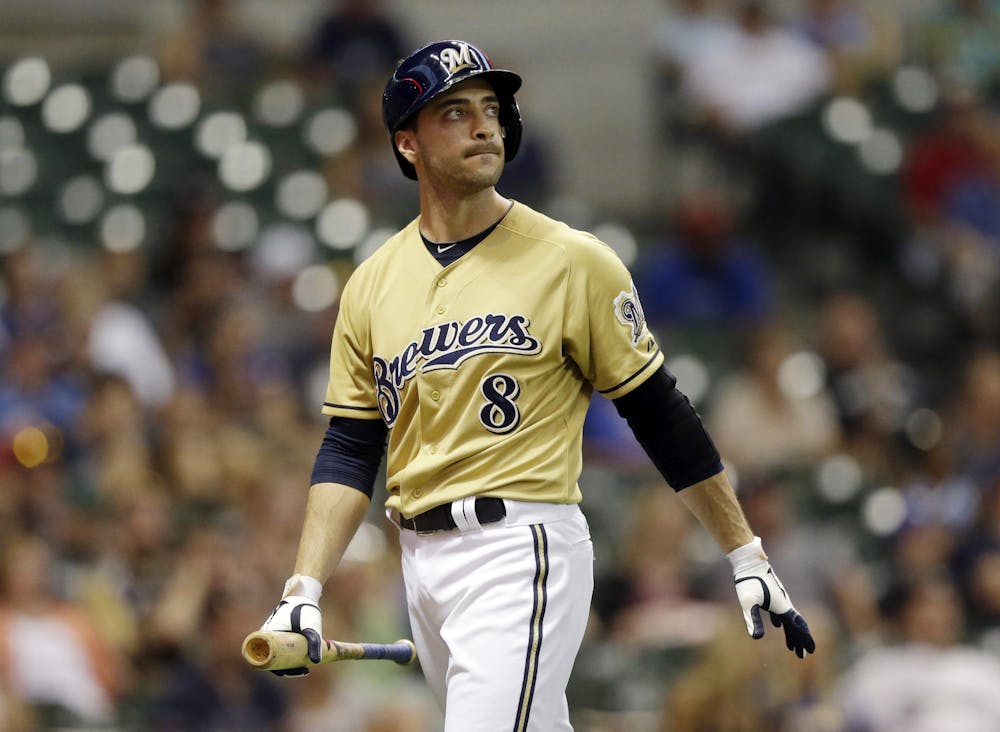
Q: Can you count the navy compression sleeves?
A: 2